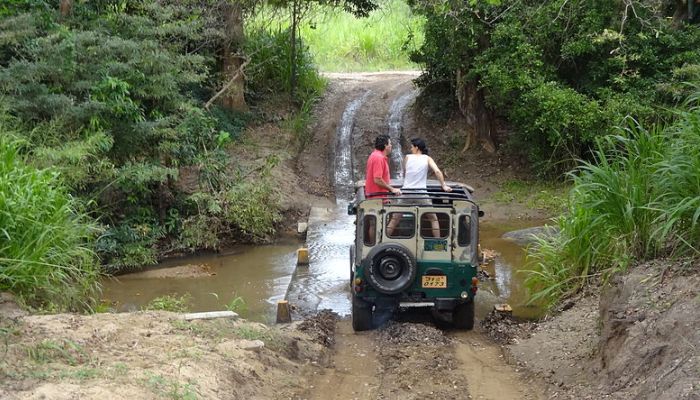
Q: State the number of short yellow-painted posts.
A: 2